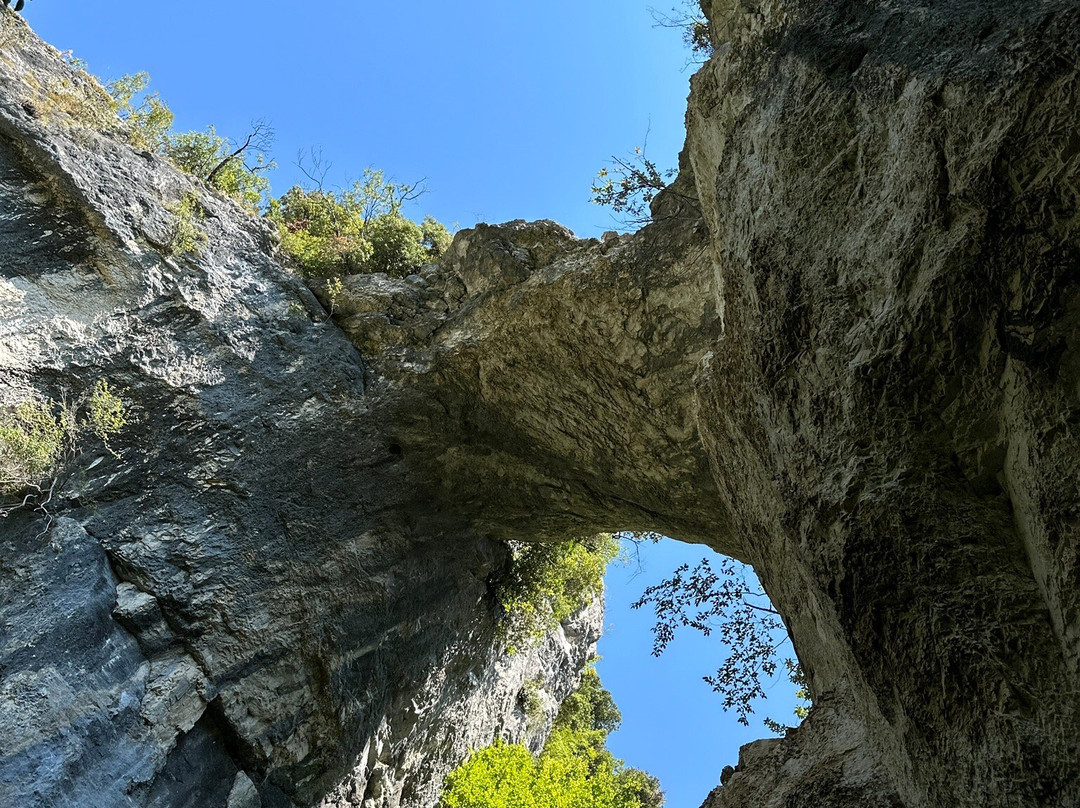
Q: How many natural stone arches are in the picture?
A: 1